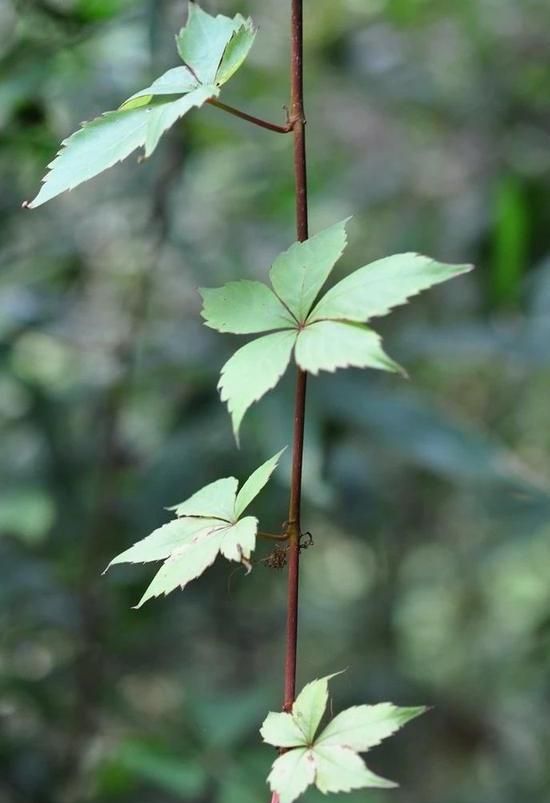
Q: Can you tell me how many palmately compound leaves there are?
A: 4